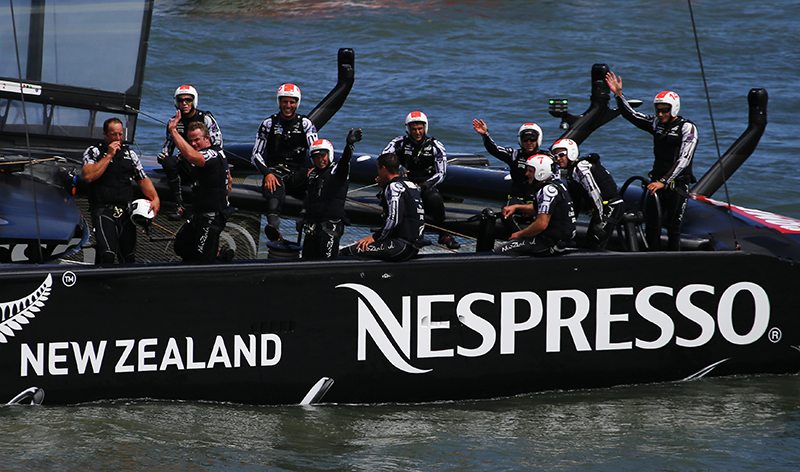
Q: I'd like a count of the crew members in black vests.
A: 11